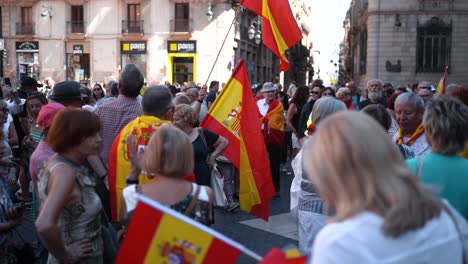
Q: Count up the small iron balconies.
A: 4